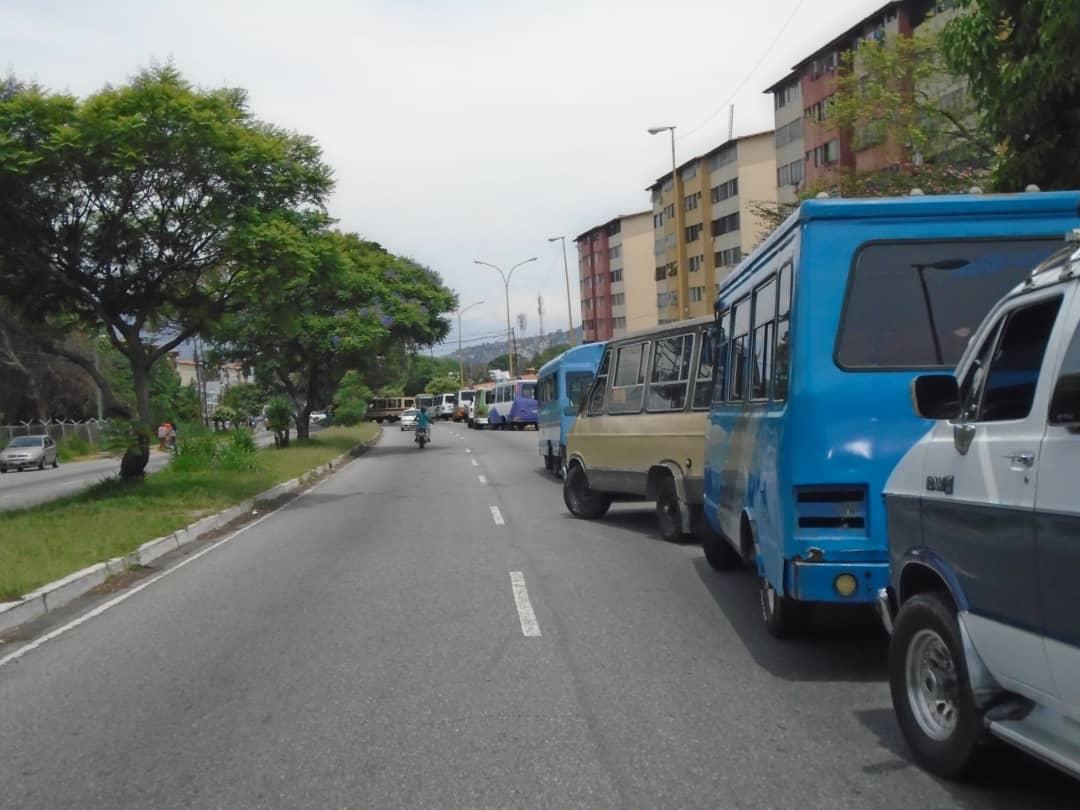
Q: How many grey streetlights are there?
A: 4